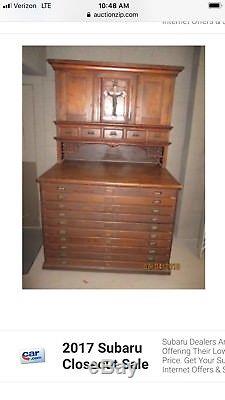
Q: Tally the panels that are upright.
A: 3